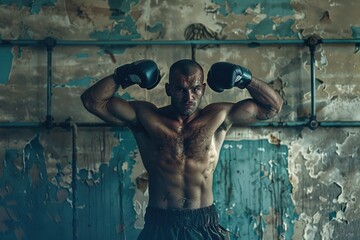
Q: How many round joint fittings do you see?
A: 4